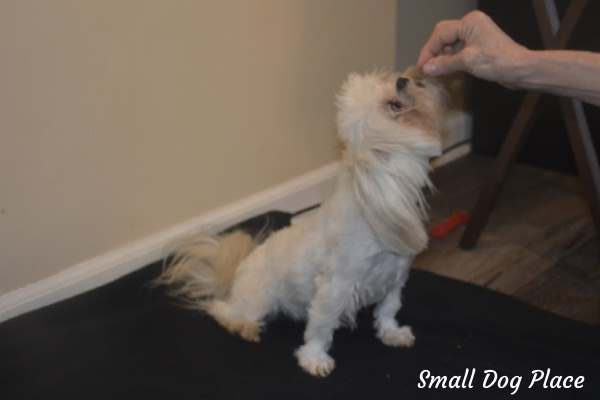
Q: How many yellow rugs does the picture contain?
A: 0